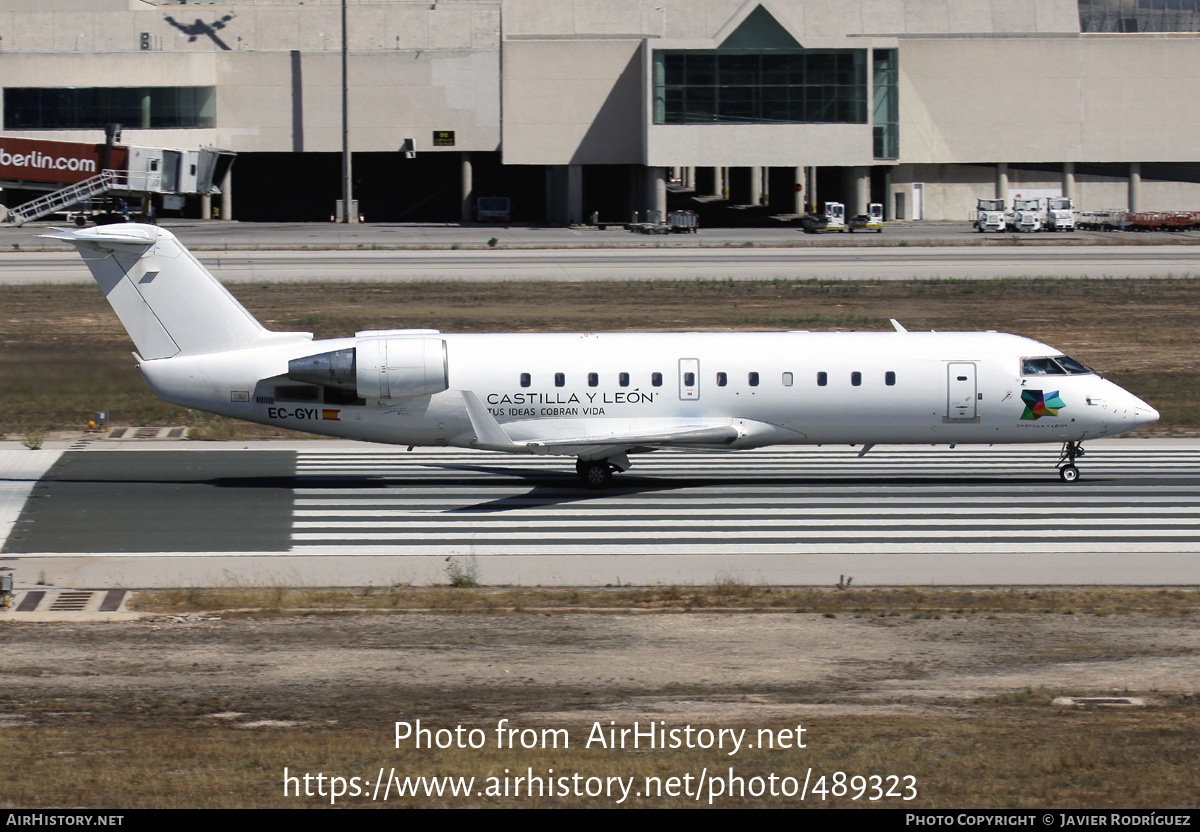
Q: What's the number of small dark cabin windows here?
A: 11